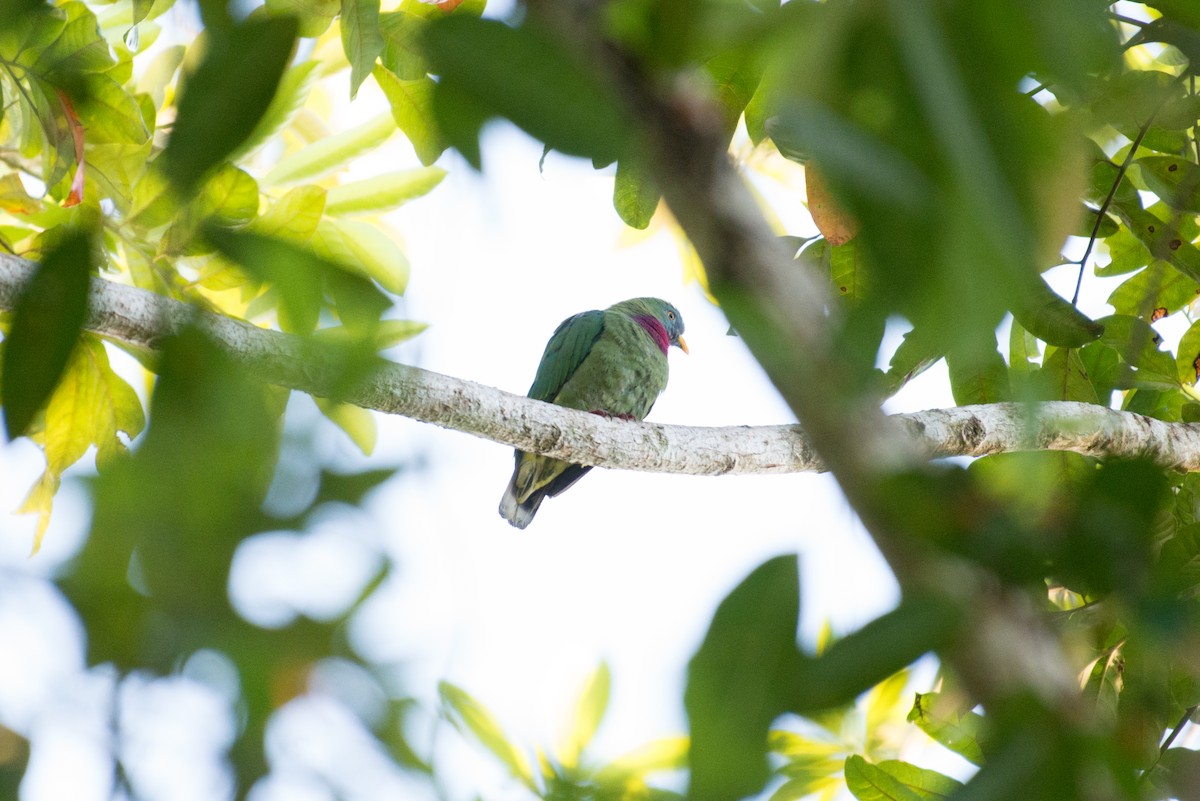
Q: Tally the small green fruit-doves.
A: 1